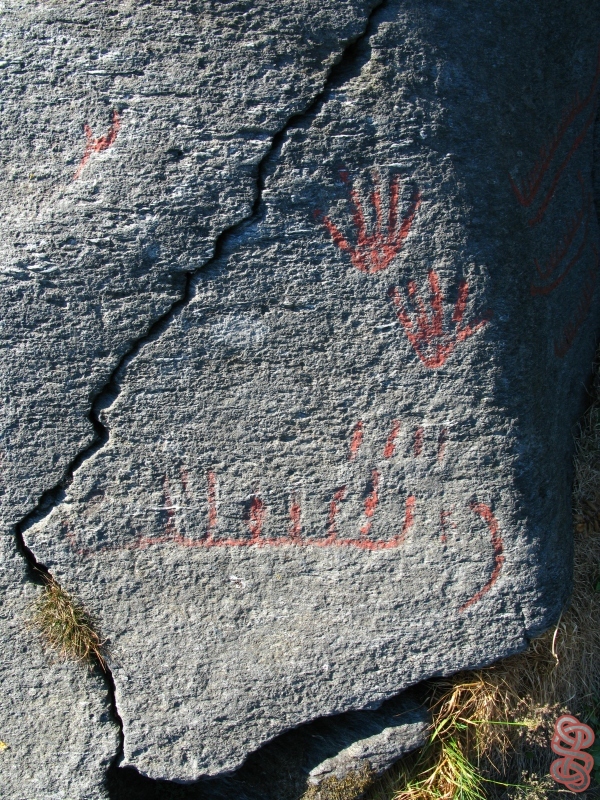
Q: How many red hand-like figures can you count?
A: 2